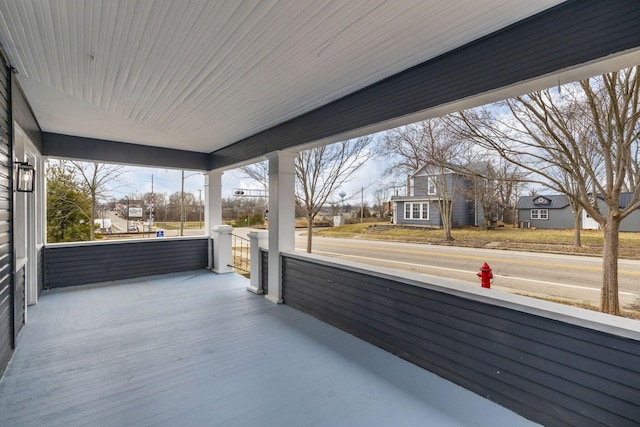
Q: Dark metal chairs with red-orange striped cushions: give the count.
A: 0